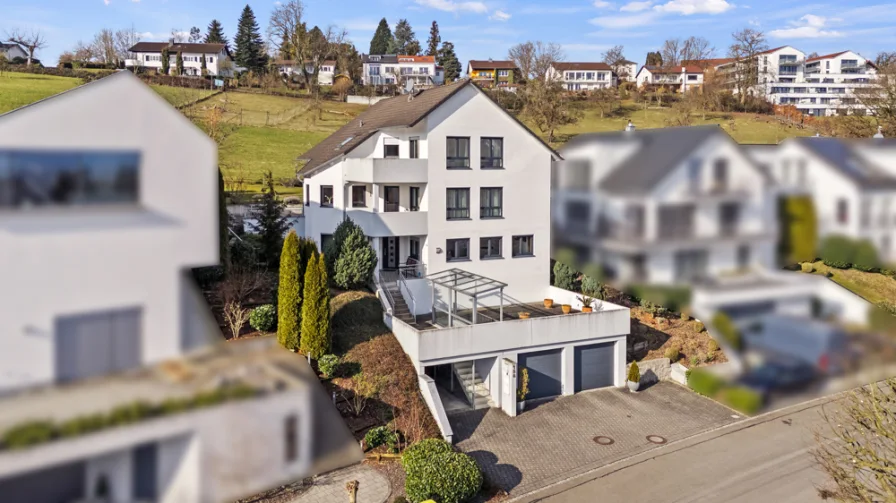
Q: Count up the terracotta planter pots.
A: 4